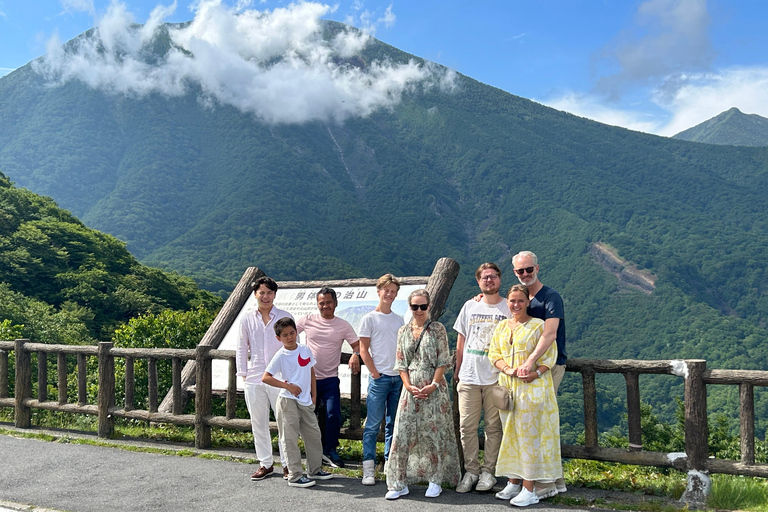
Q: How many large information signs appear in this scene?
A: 1